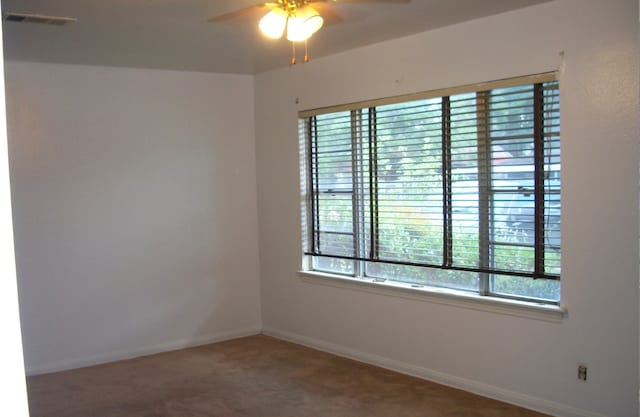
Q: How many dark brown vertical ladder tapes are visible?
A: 4